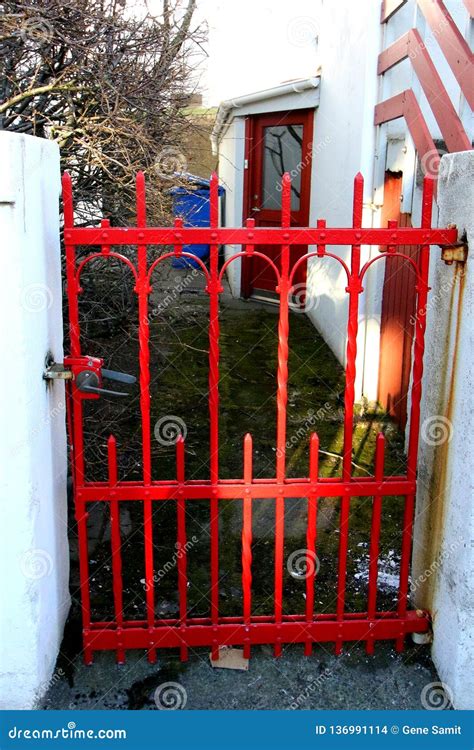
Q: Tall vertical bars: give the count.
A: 6